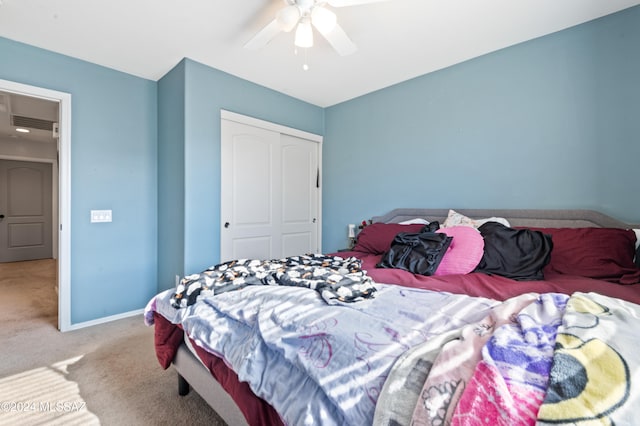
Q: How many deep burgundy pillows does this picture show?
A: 2